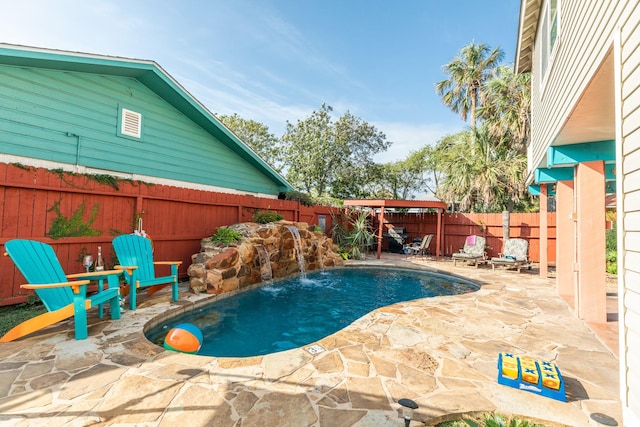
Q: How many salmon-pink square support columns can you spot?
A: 3